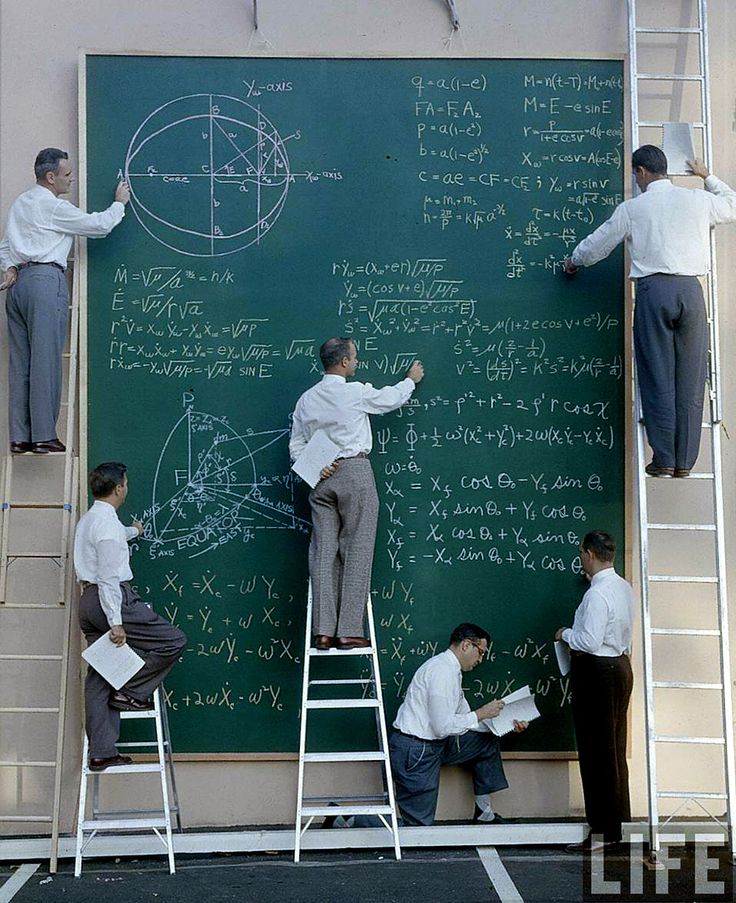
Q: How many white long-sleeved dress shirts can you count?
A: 6